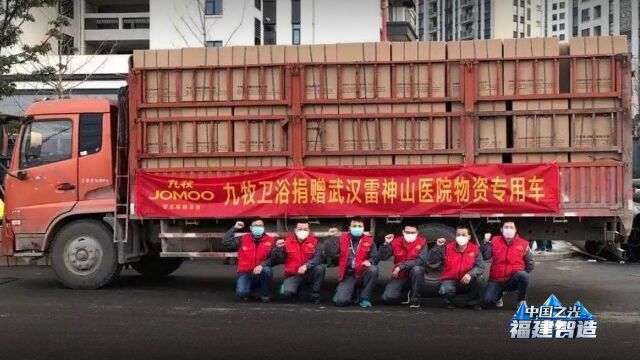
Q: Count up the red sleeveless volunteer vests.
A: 6